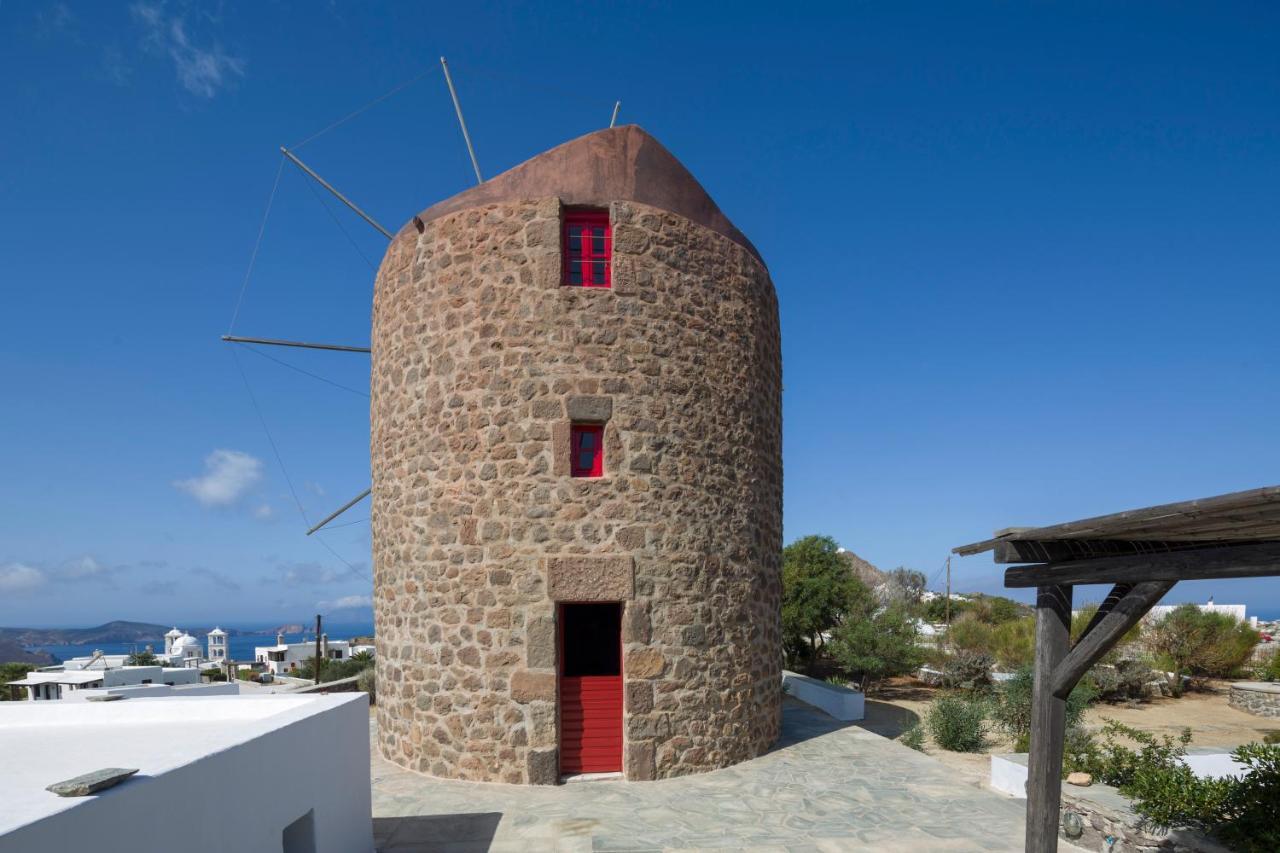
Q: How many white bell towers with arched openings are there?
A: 2